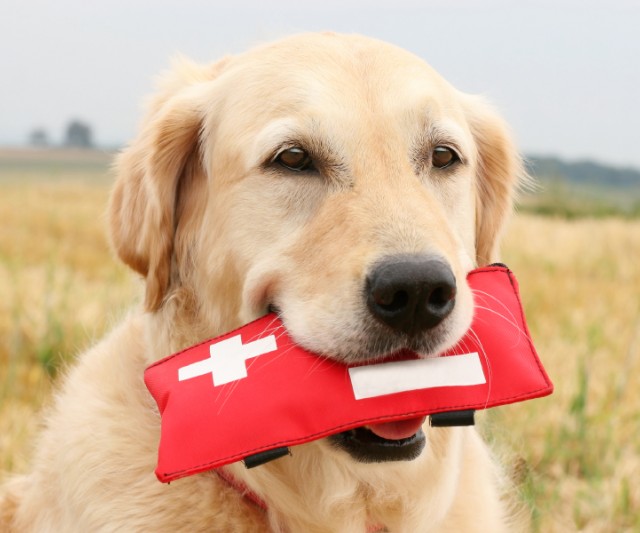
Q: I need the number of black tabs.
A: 2